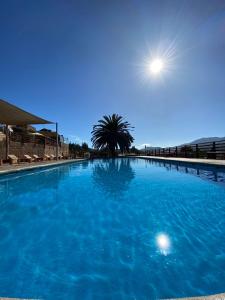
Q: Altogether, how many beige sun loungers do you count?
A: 6